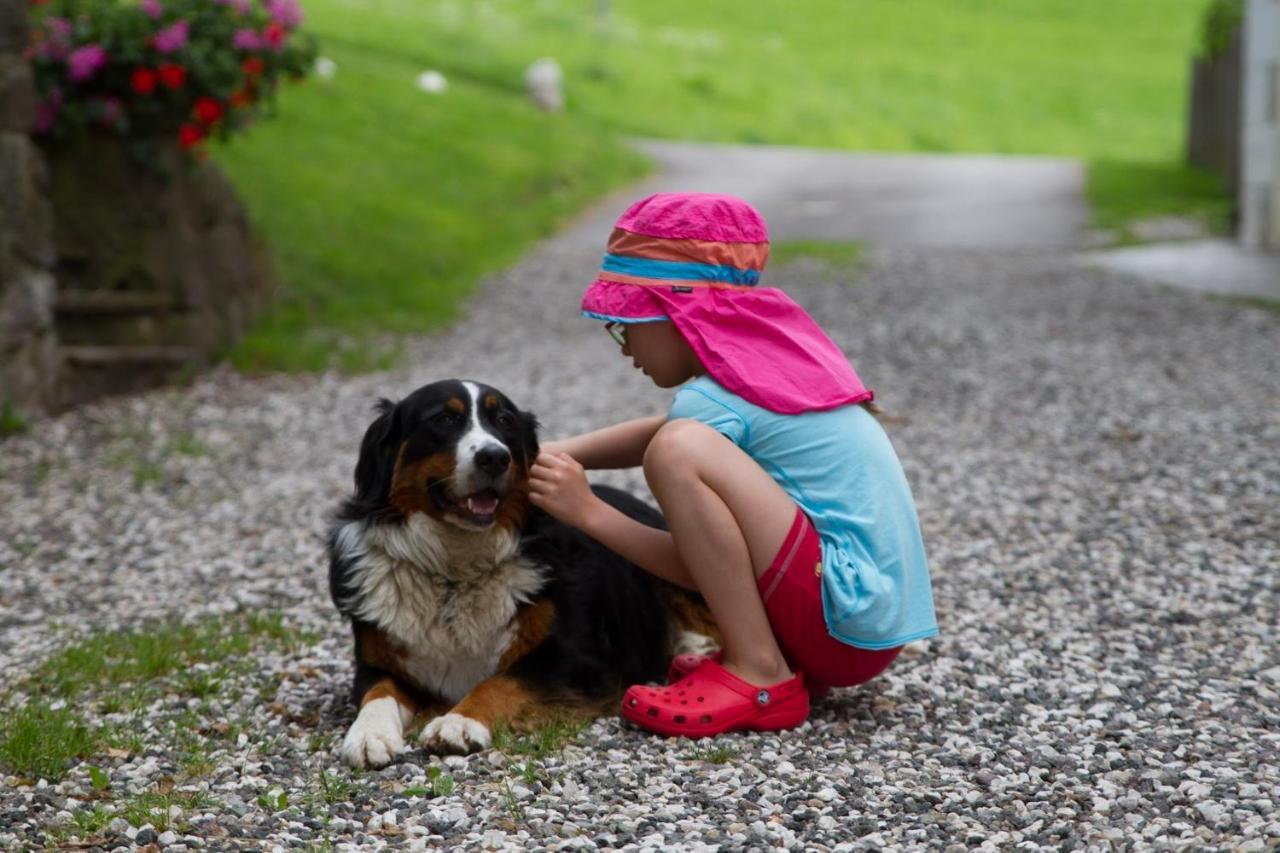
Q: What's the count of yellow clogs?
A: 0